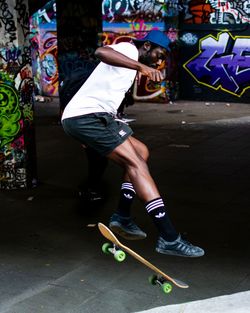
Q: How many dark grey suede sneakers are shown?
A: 2